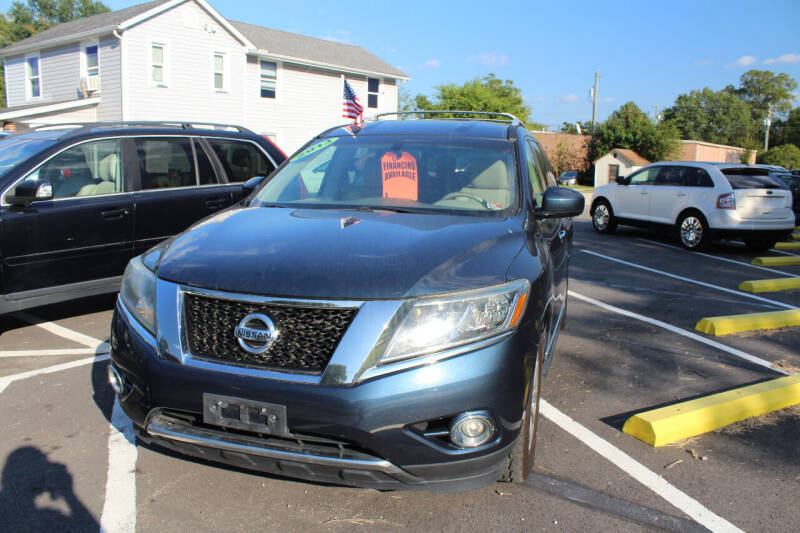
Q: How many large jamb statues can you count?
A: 0